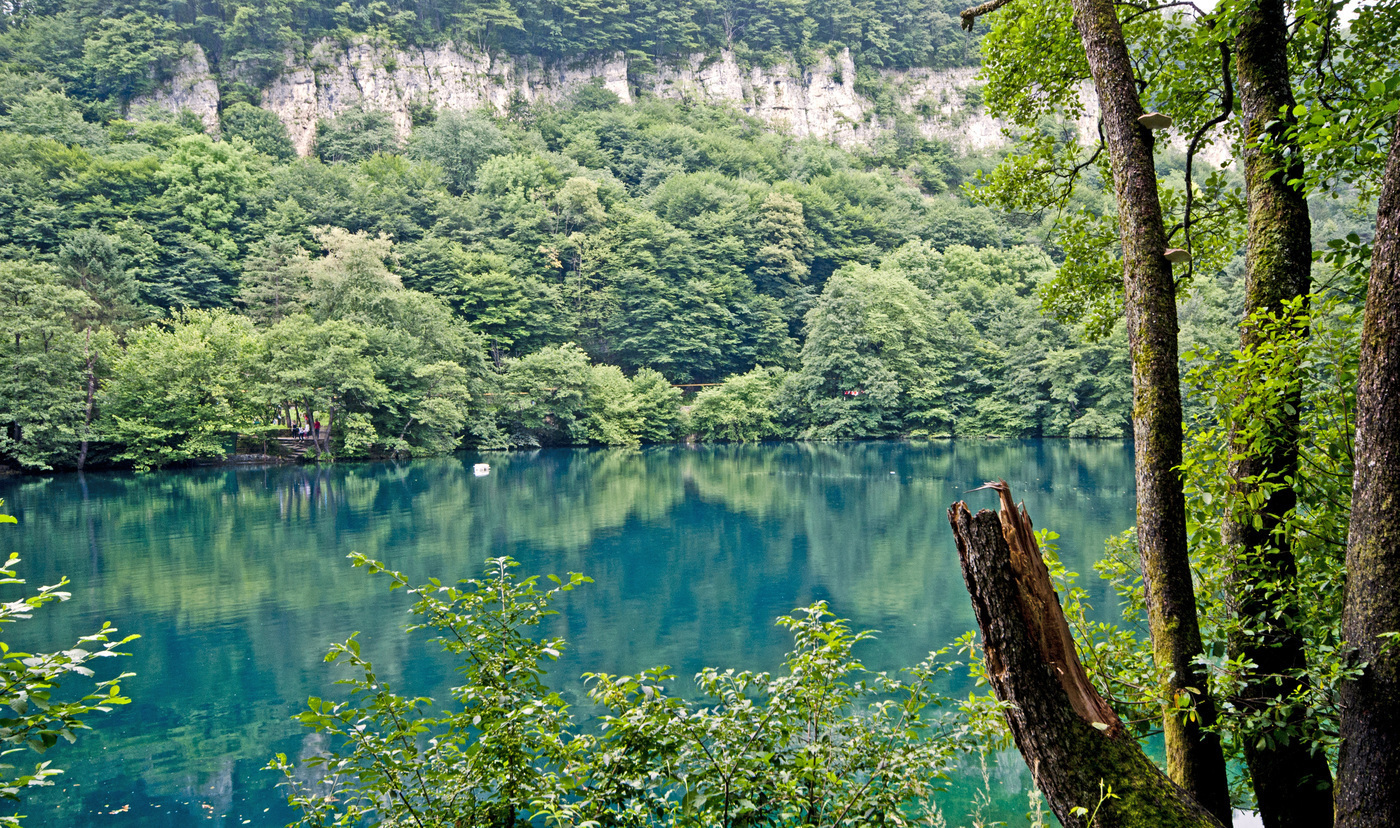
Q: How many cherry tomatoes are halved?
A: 0